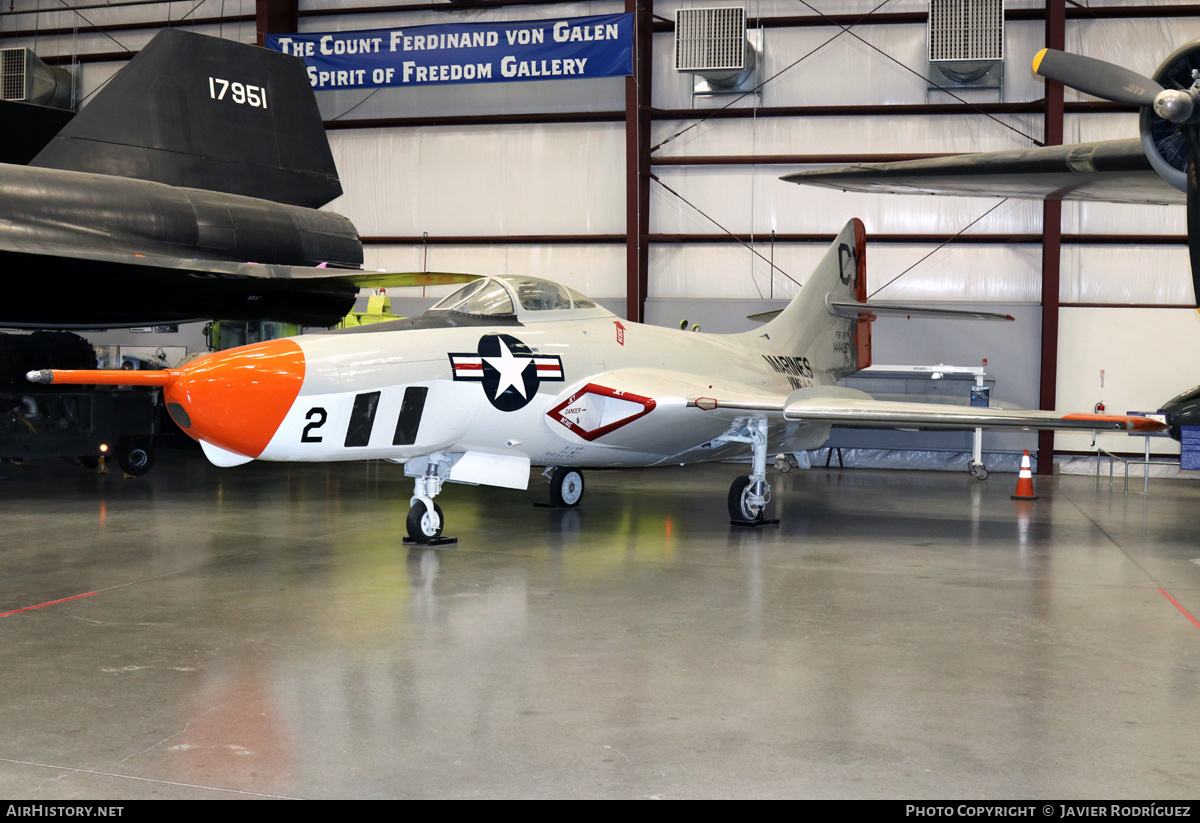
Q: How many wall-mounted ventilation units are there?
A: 3